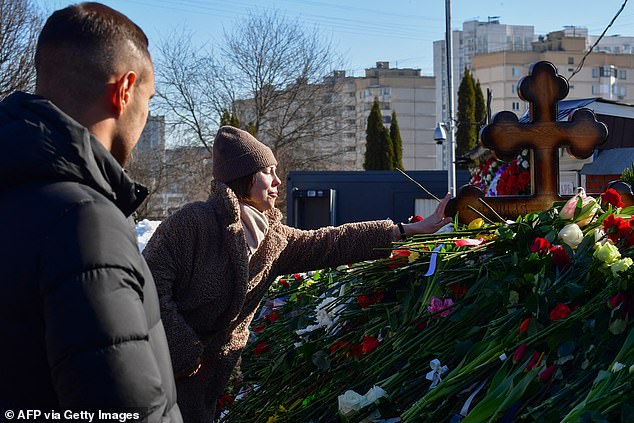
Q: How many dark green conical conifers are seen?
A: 4